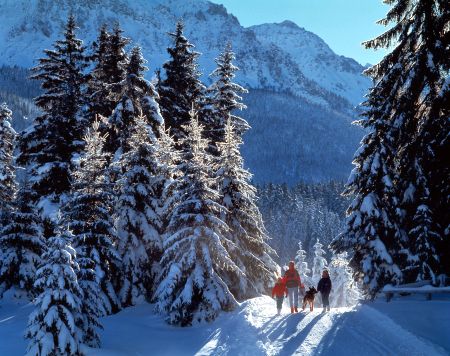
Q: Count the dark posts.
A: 2